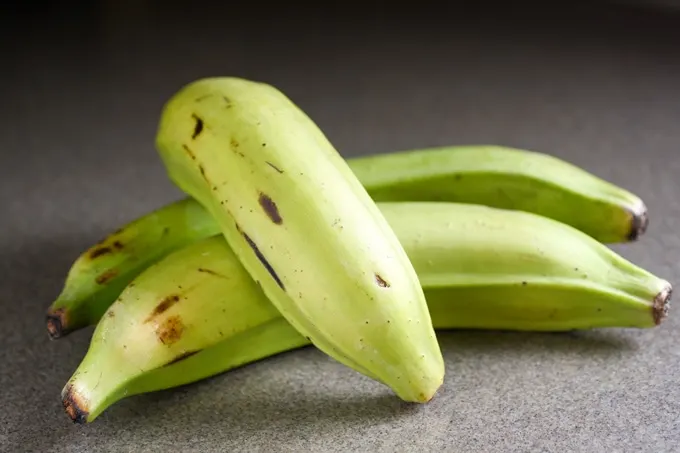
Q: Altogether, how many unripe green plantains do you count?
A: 3